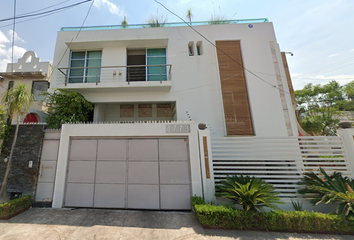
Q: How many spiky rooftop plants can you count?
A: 4